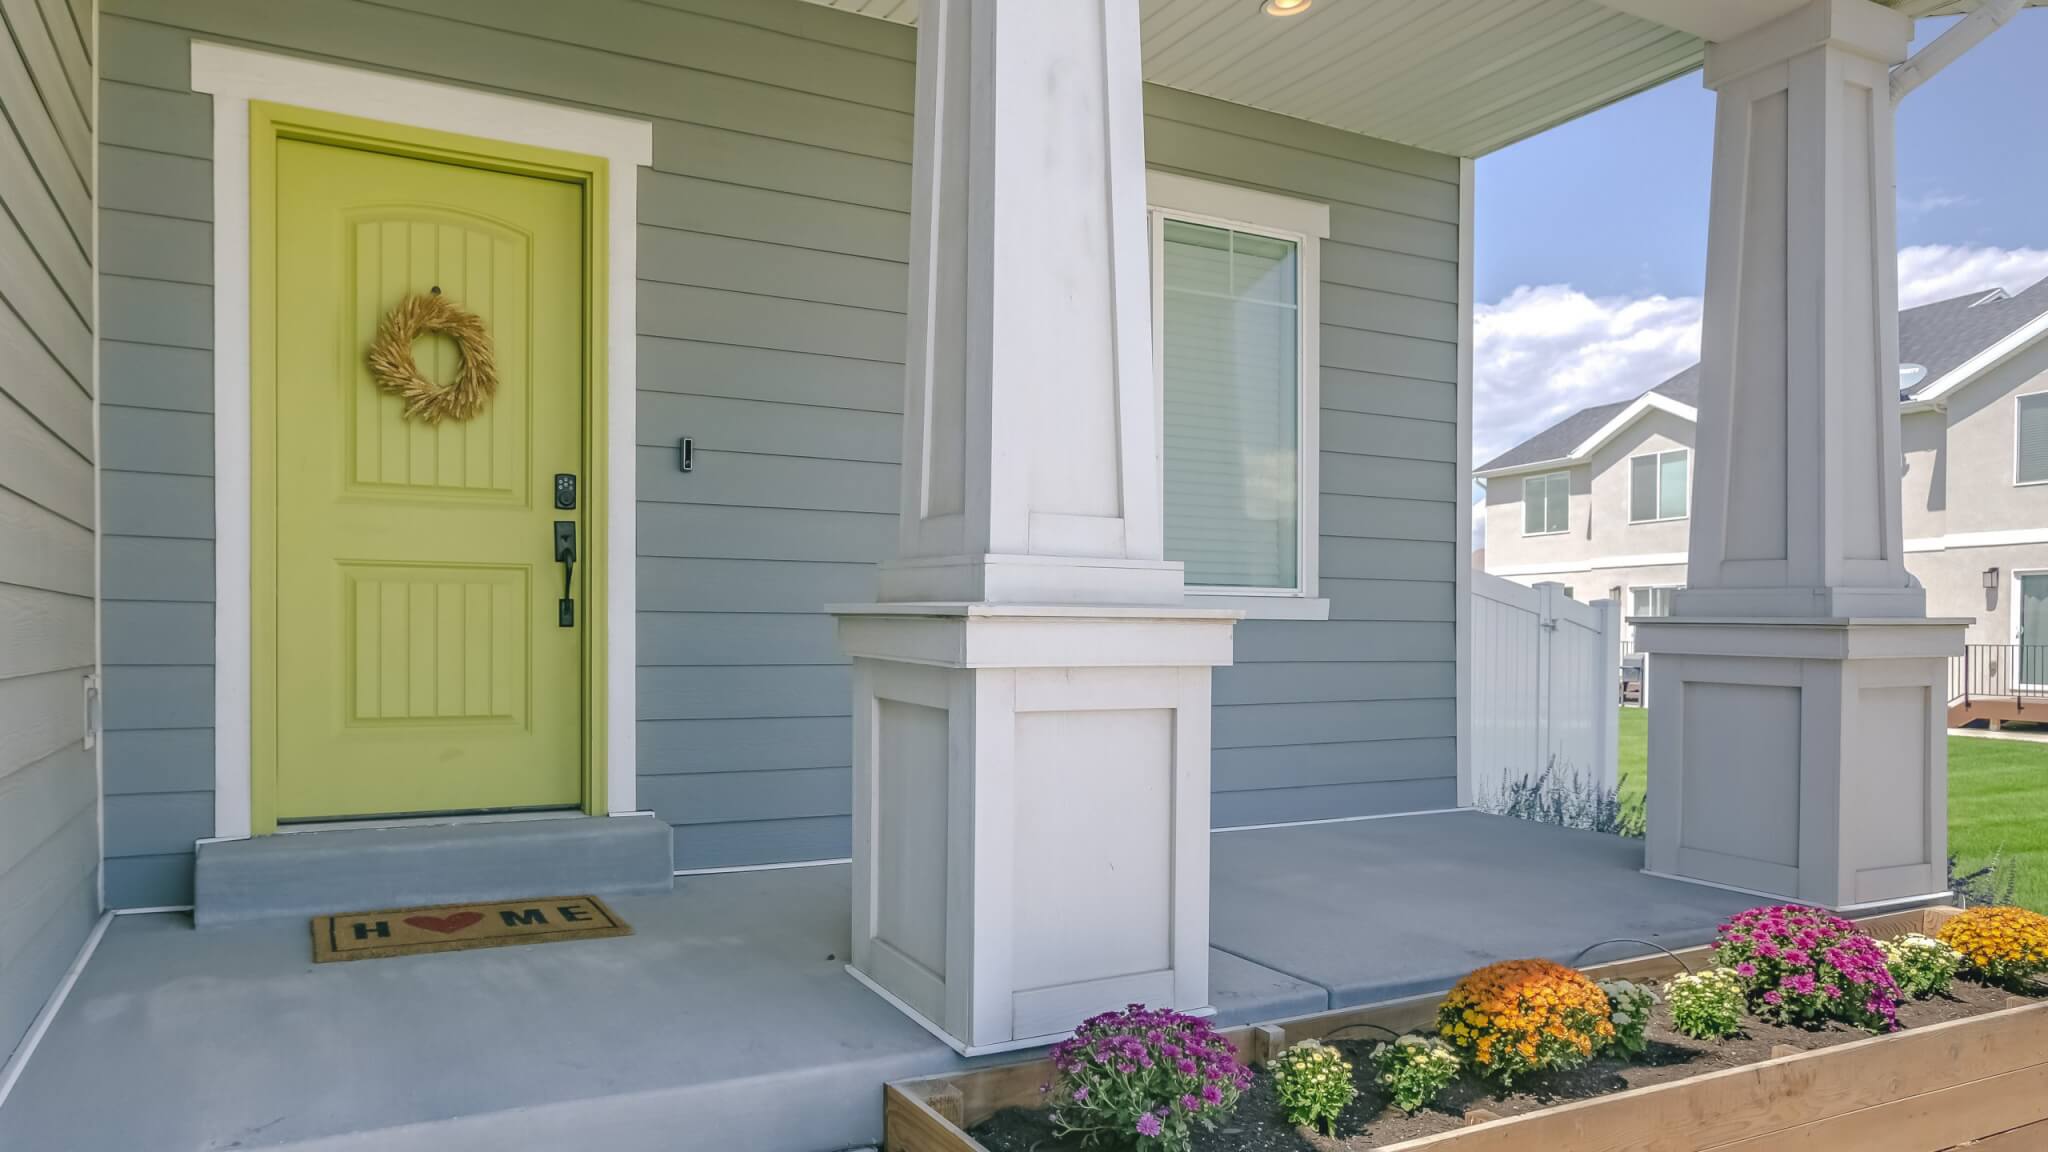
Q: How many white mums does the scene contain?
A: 5